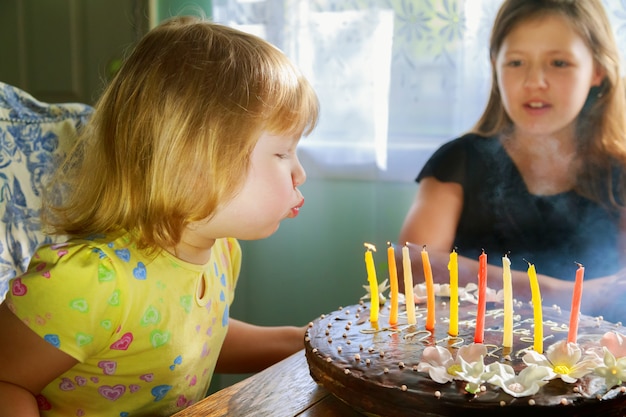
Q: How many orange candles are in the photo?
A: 2